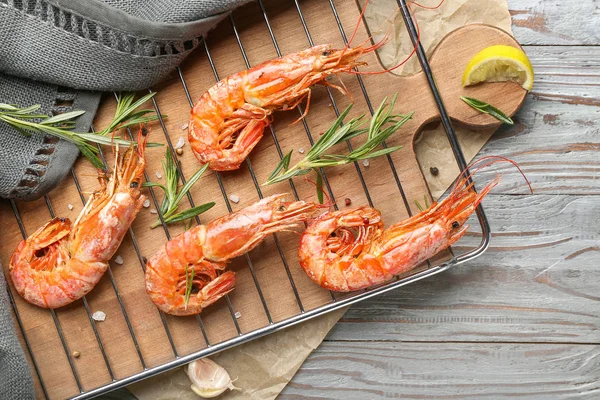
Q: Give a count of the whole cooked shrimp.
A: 4